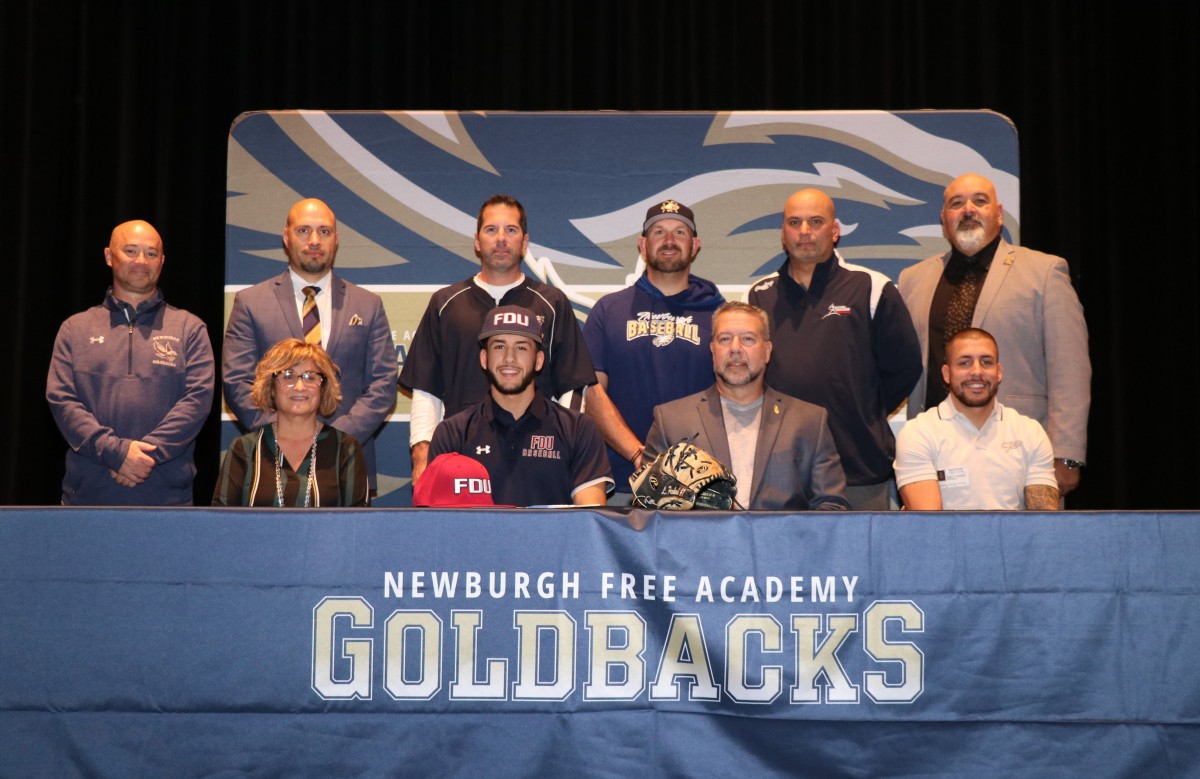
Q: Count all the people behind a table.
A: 10